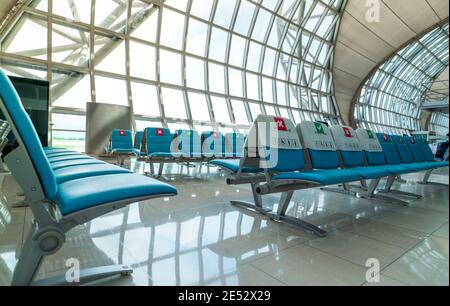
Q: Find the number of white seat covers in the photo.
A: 4